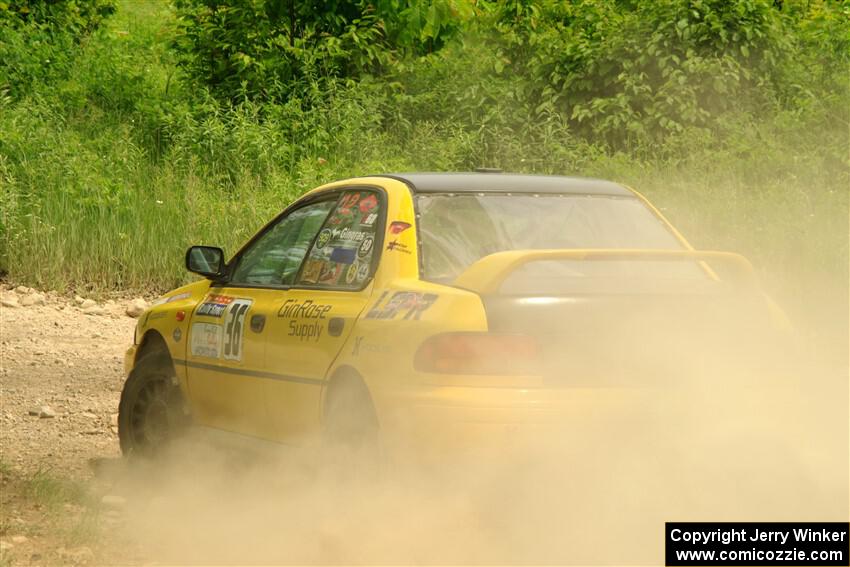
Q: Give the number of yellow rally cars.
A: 1